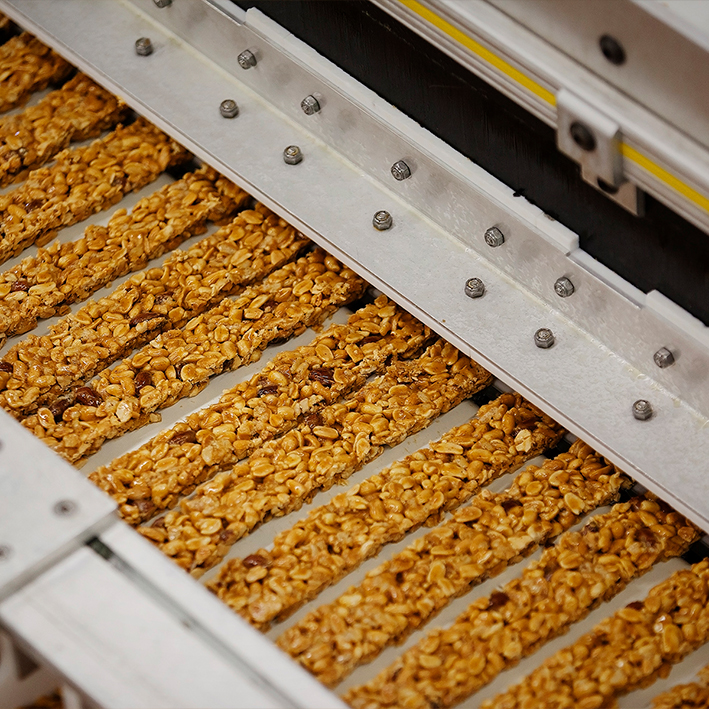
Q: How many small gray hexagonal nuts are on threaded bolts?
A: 14